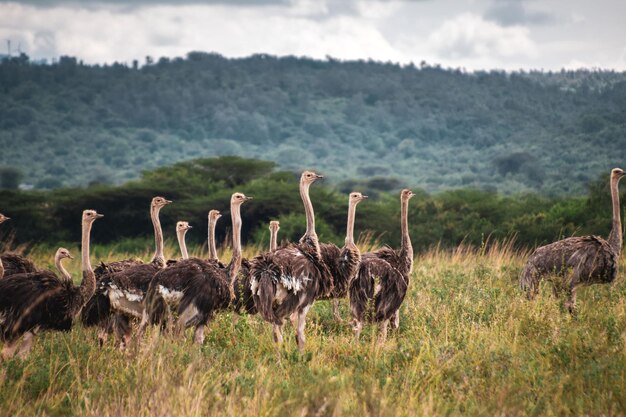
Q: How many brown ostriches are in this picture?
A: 12